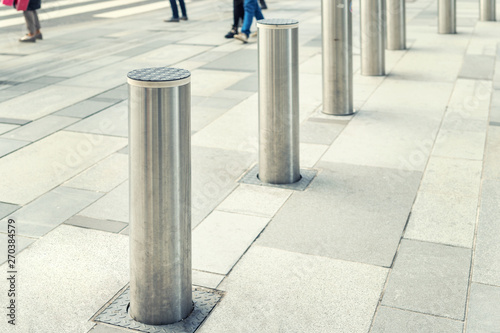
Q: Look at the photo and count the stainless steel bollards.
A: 7